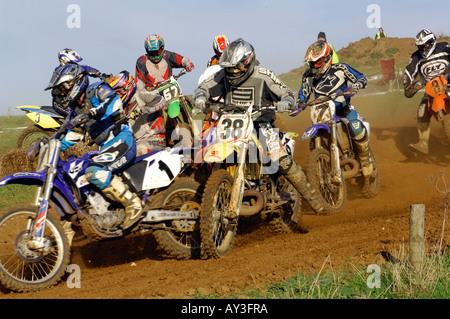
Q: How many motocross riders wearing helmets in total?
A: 8